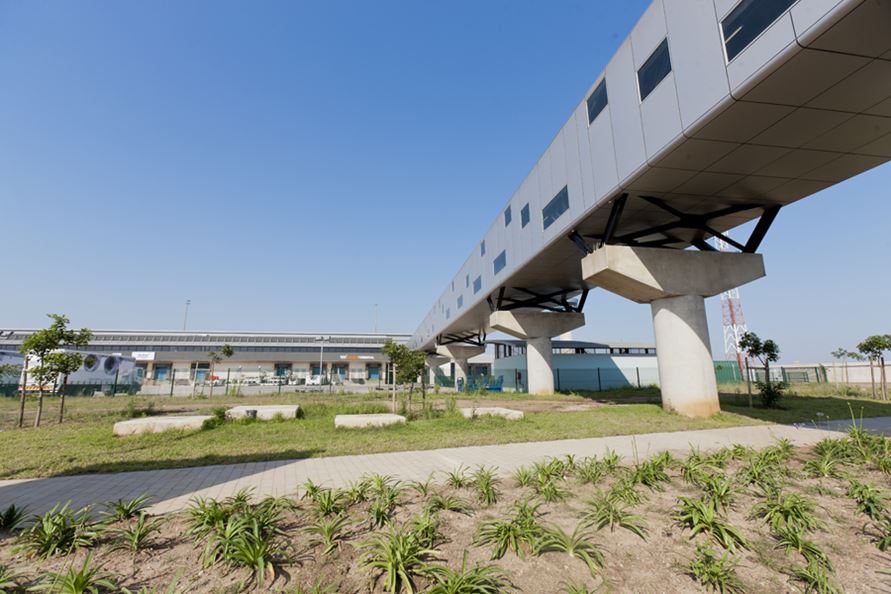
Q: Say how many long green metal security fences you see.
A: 1